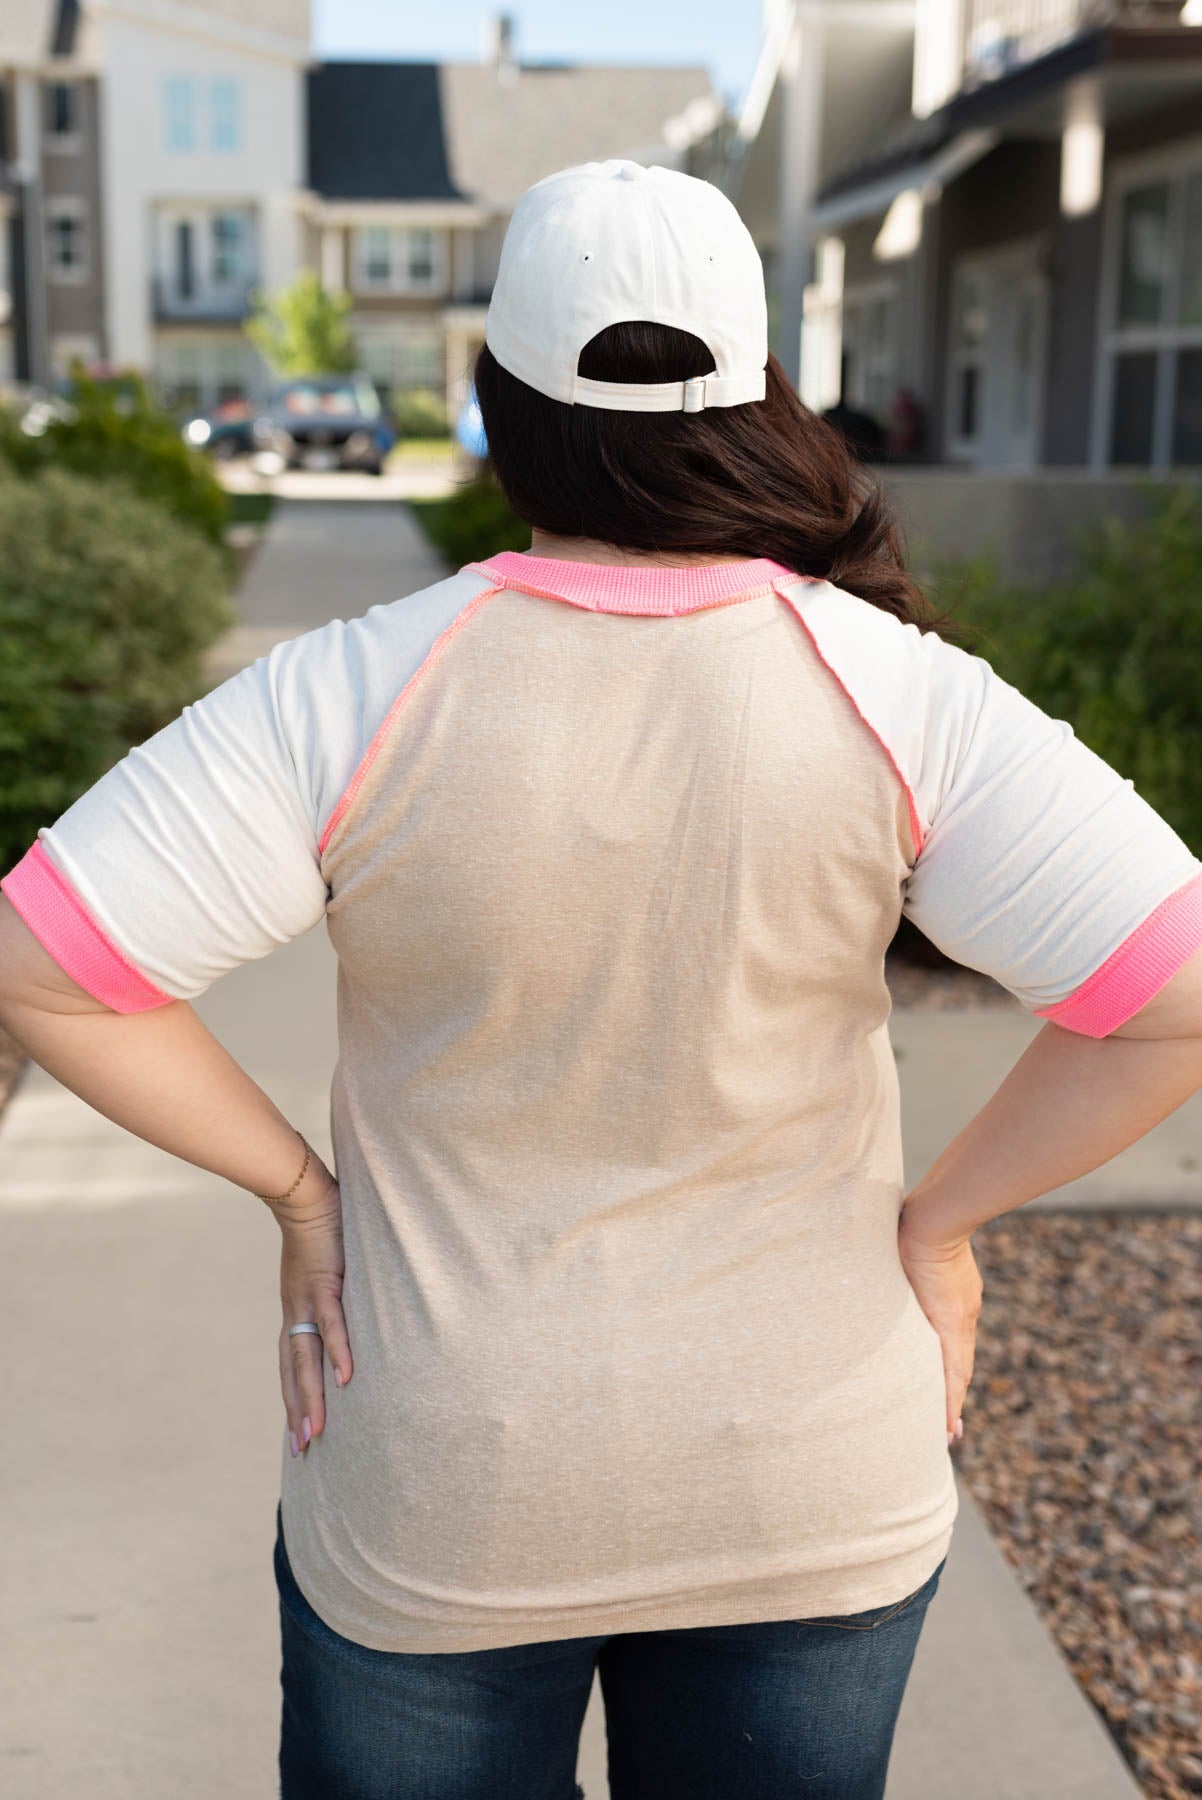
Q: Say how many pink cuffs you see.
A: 2